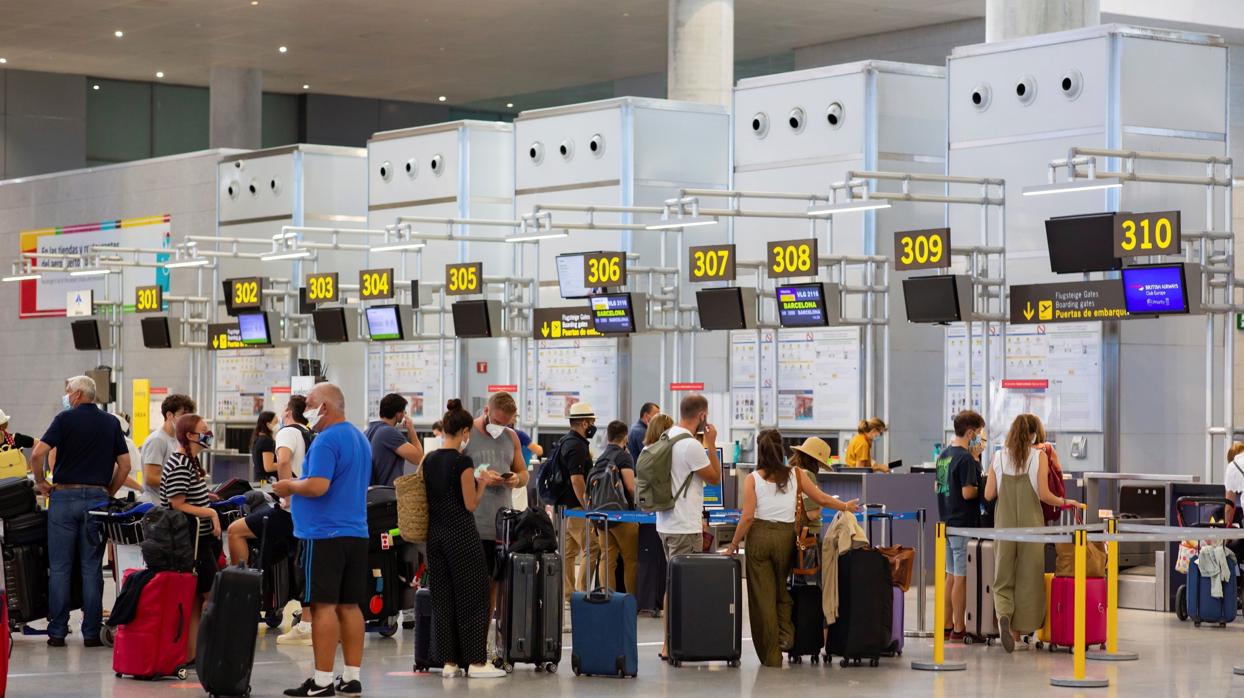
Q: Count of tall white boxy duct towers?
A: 5